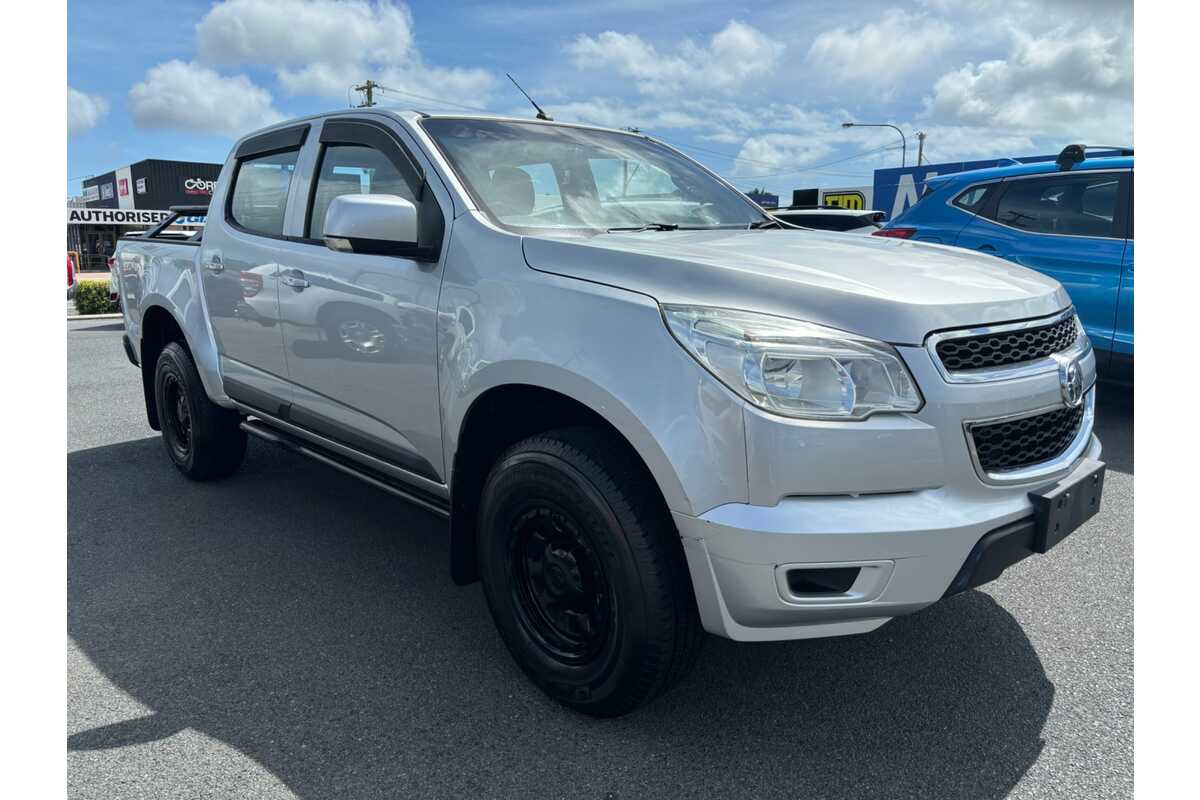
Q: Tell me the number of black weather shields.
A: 2